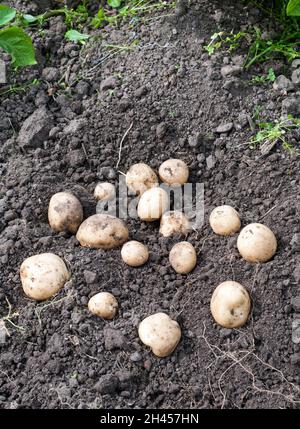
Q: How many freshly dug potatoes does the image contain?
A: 15